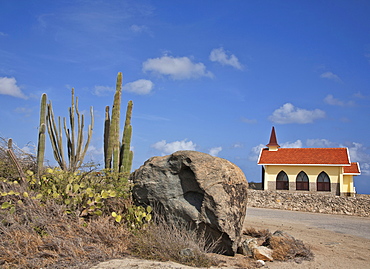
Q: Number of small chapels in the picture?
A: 1